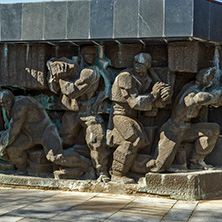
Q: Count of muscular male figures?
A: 4